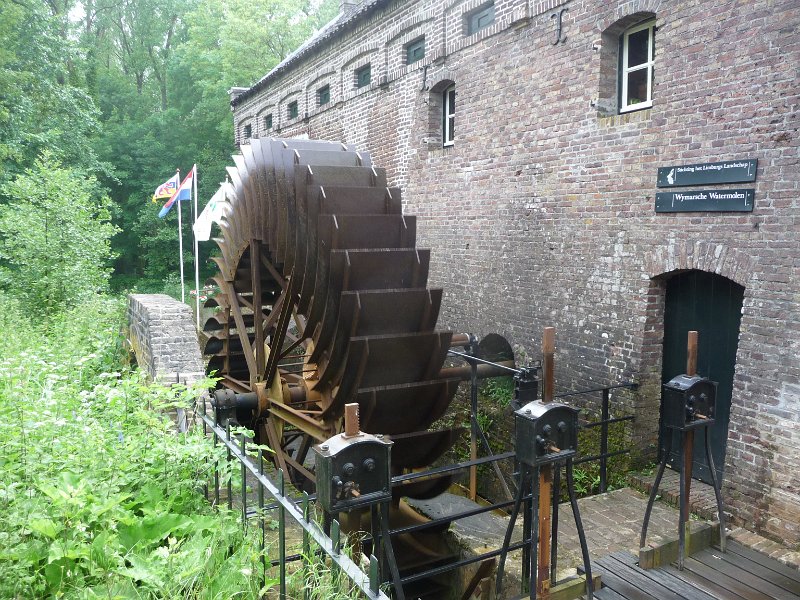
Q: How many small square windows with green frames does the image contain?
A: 7